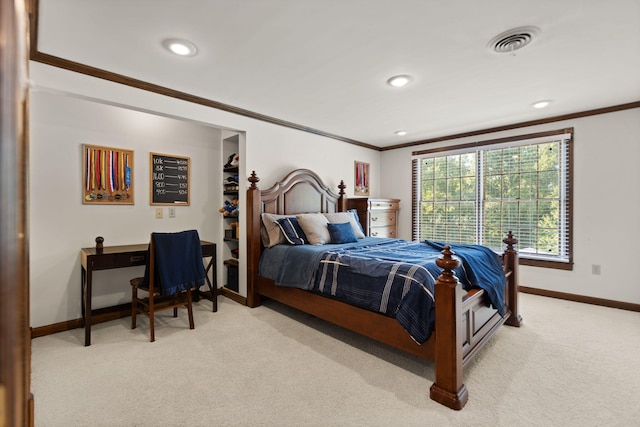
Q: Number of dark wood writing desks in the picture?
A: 1